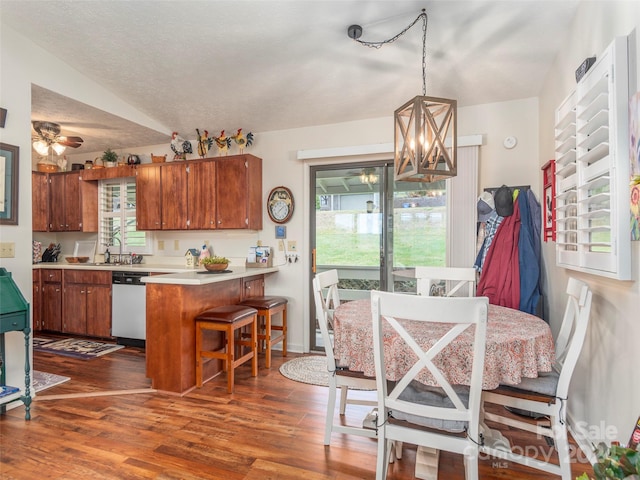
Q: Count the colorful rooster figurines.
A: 4